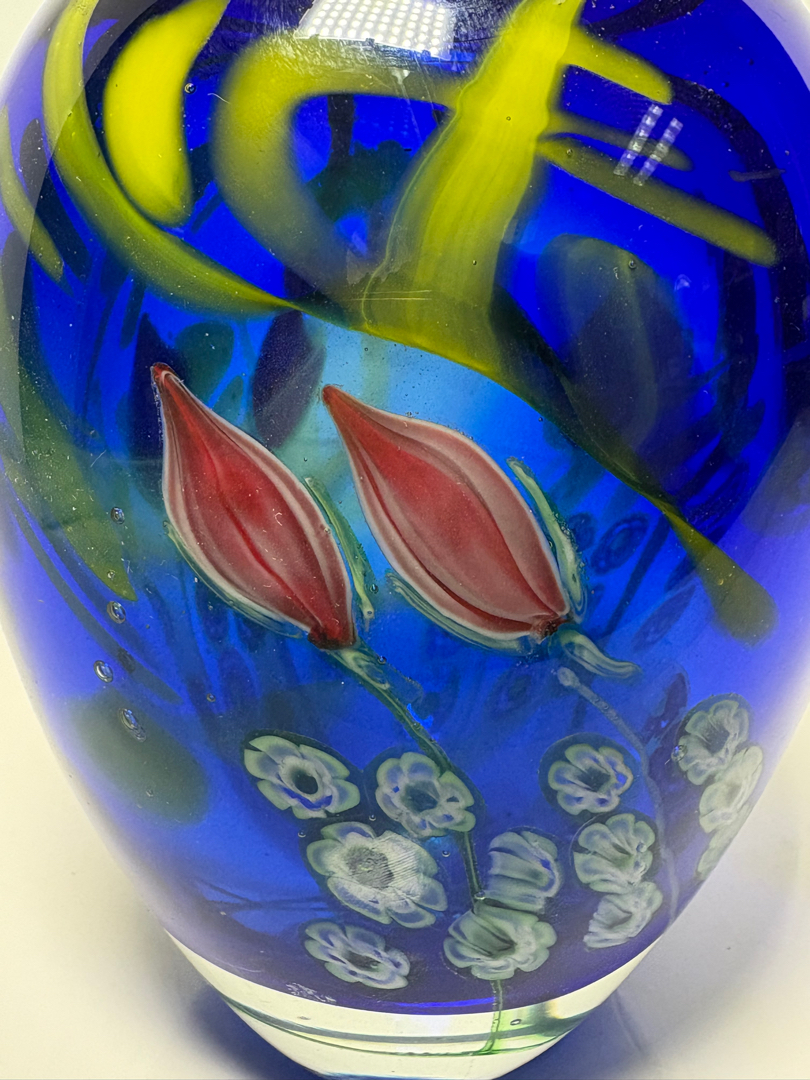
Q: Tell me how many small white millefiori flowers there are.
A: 12